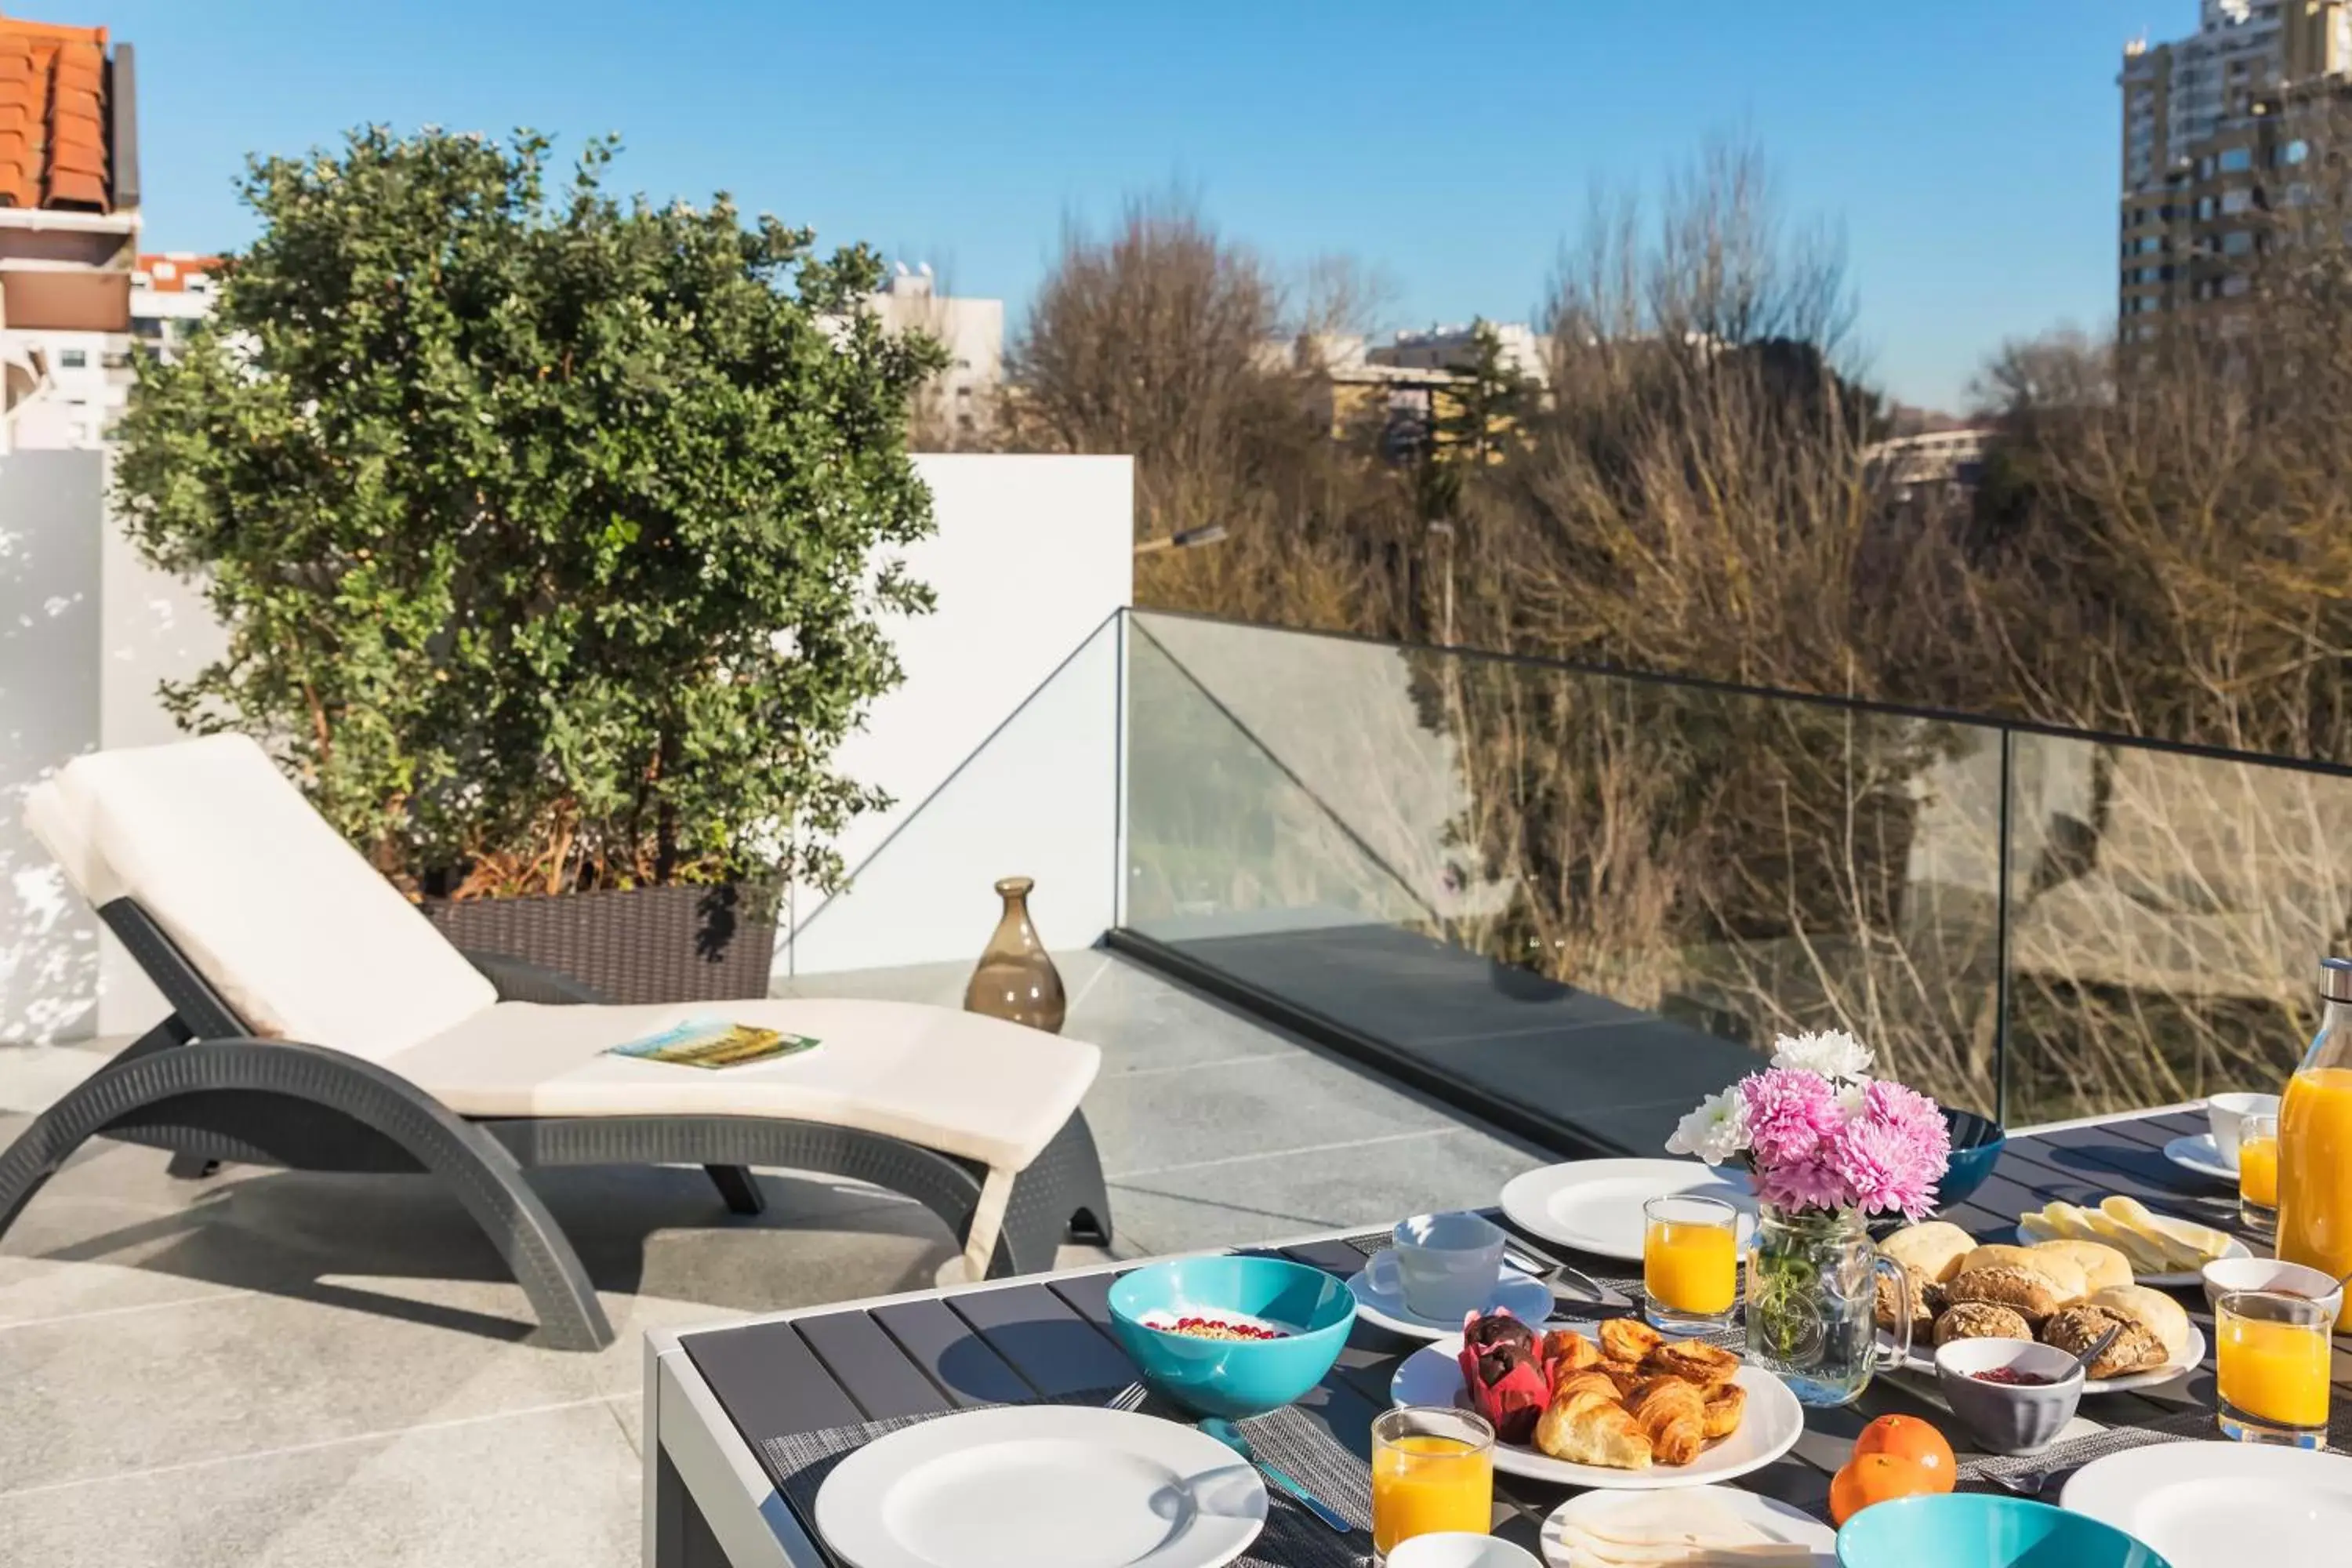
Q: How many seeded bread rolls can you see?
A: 4